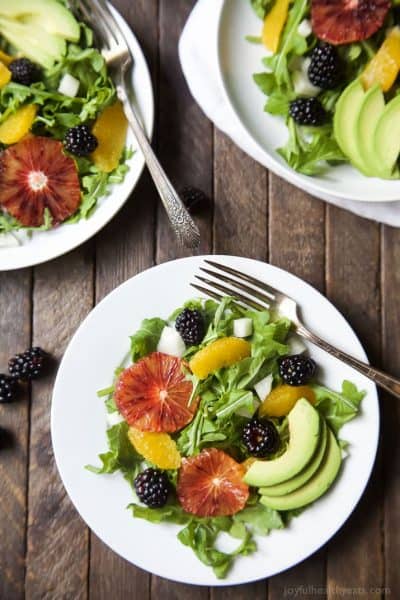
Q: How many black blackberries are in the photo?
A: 12